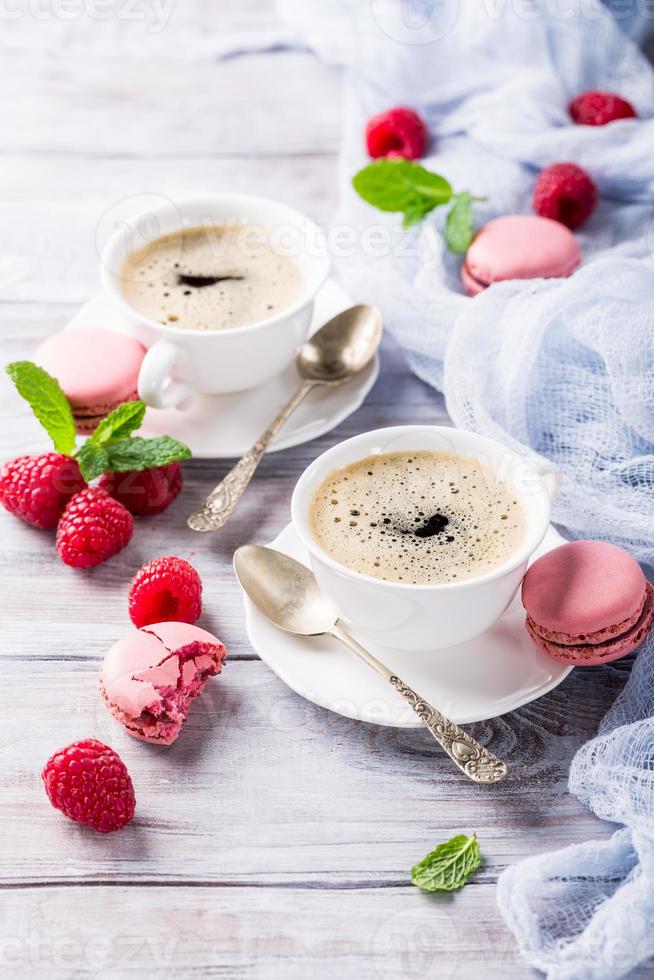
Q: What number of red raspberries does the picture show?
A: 8